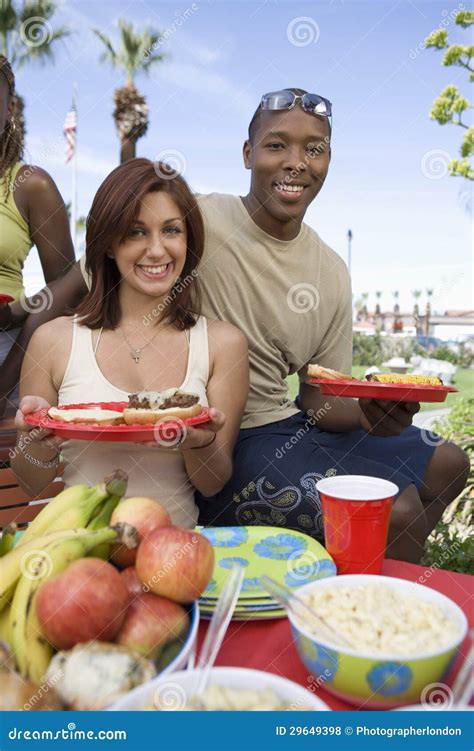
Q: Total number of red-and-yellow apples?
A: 5